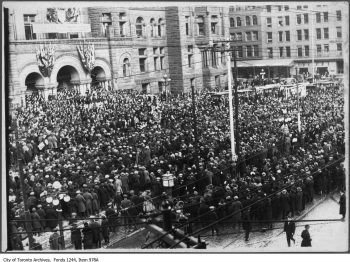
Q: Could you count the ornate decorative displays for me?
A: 3